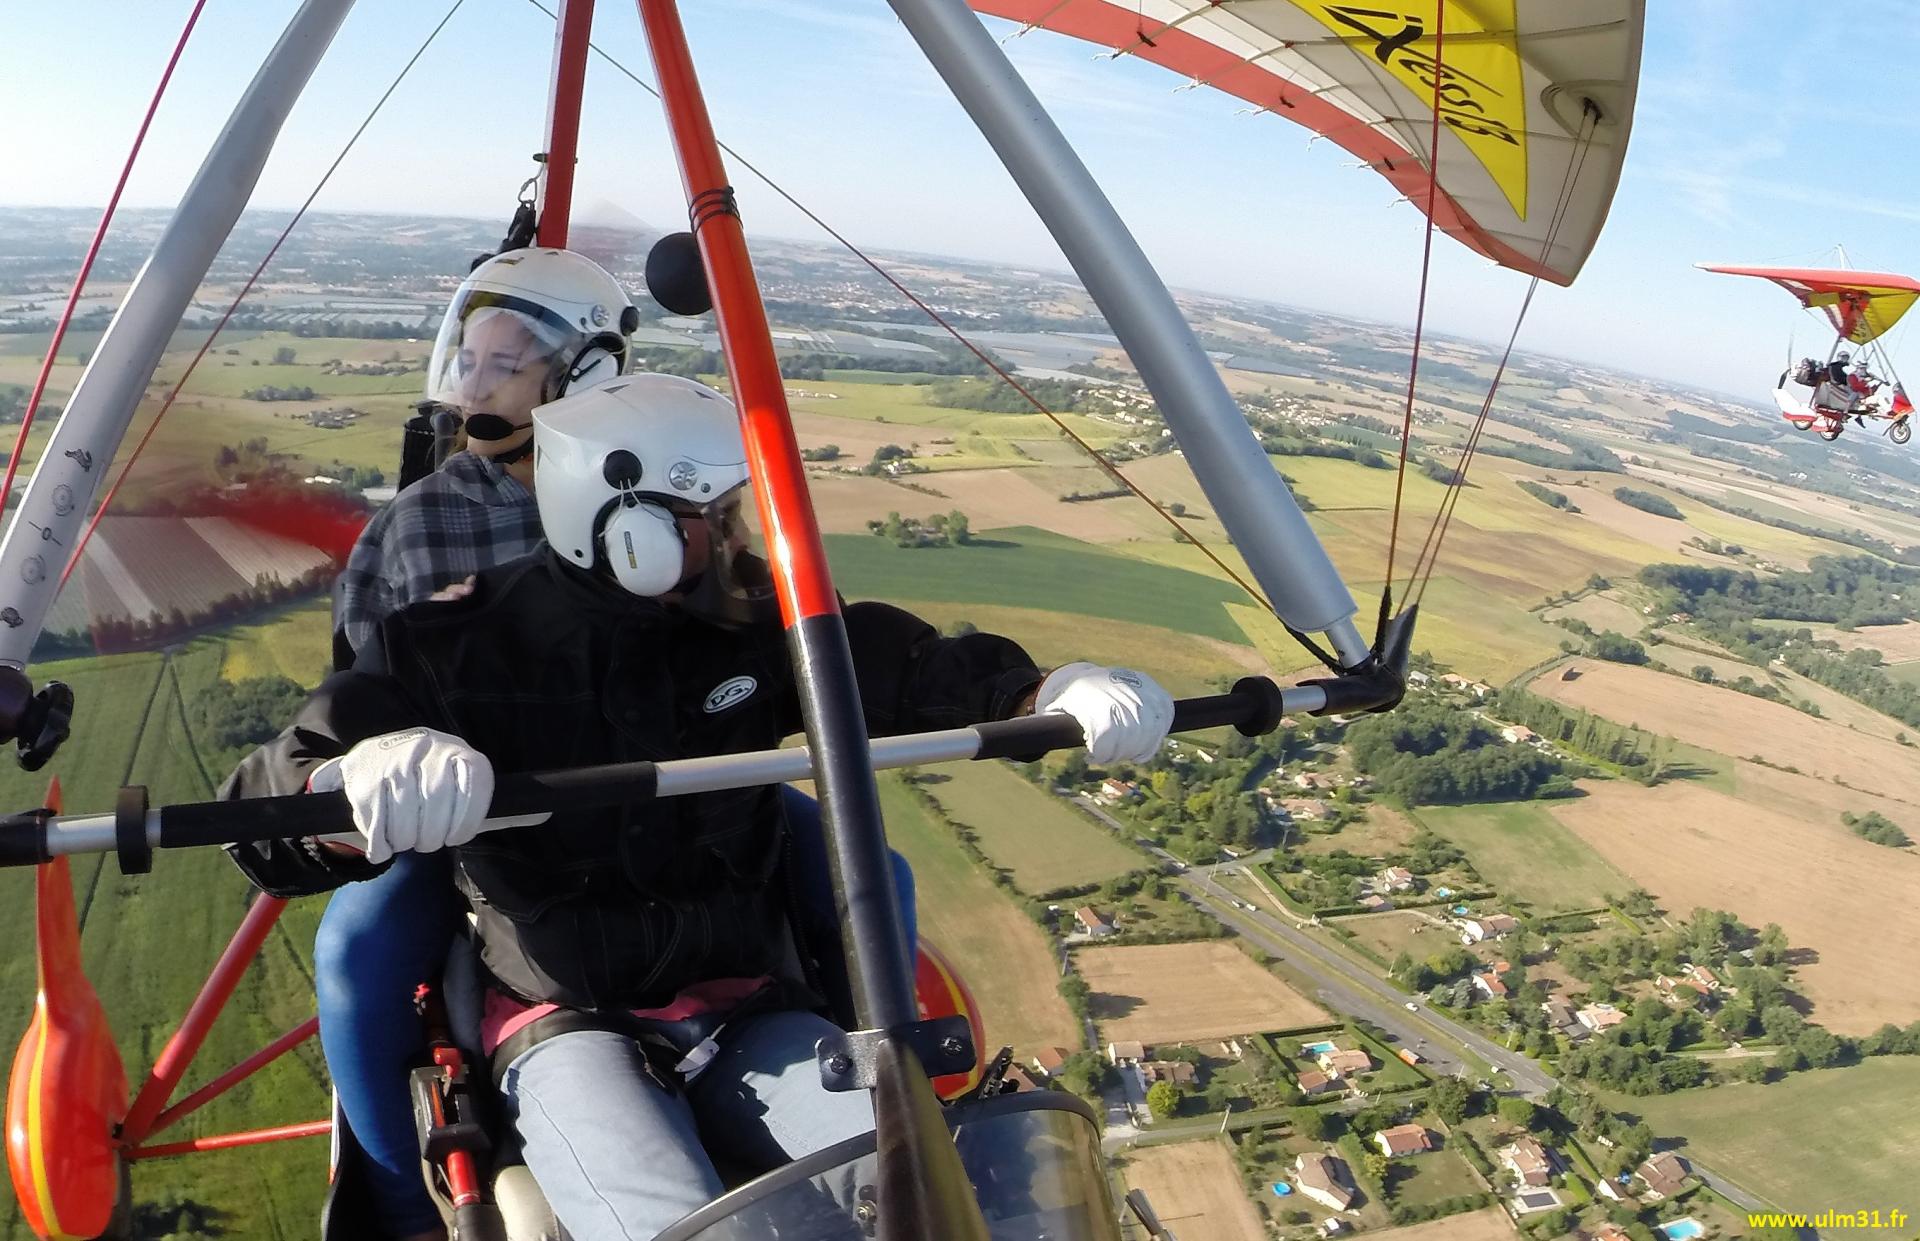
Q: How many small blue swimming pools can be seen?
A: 5